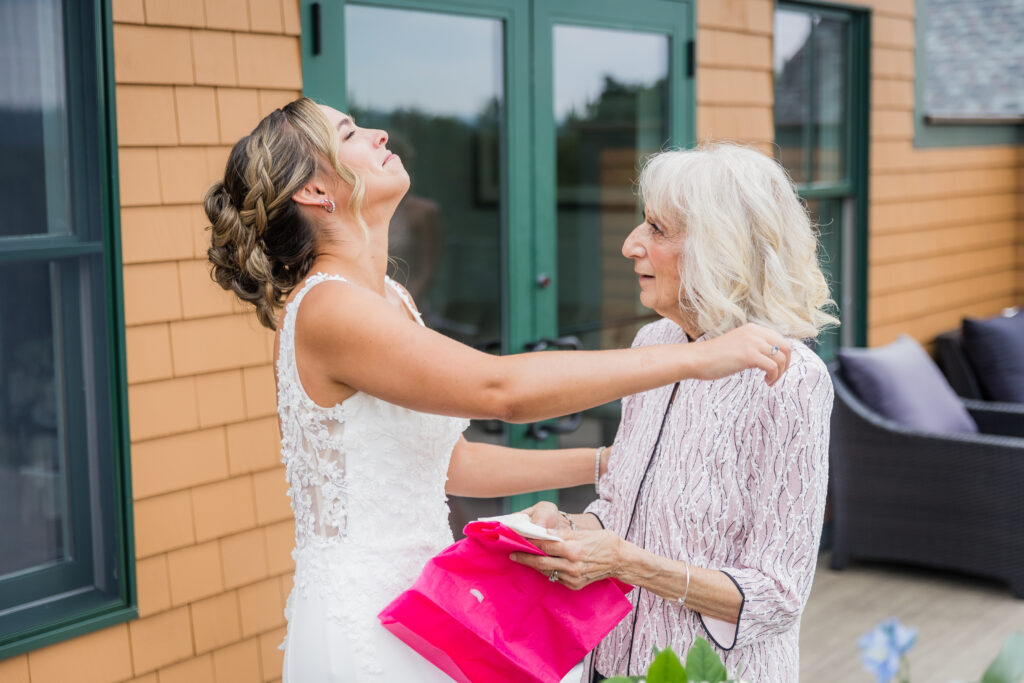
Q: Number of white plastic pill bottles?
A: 0